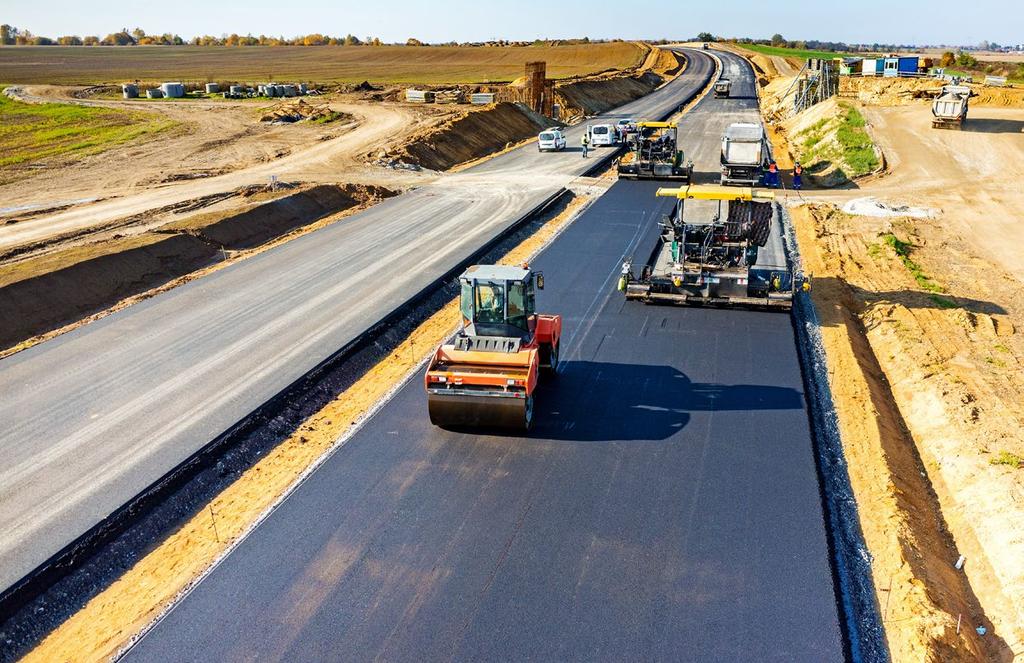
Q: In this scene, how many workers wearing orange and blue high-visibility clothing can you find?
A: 2